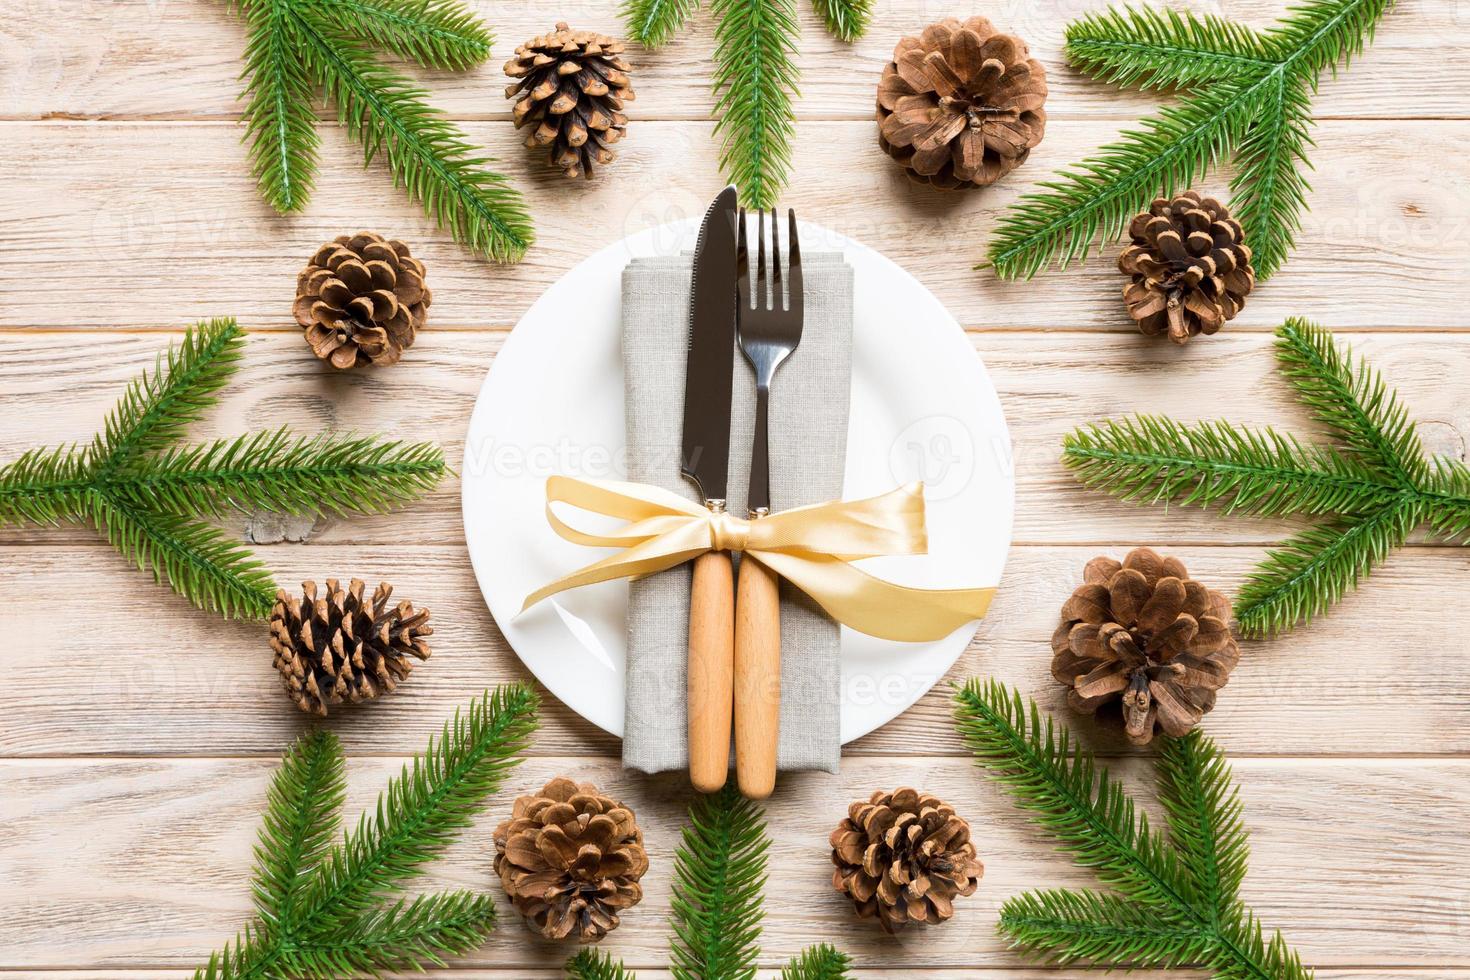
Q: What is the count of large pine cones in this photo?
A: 2